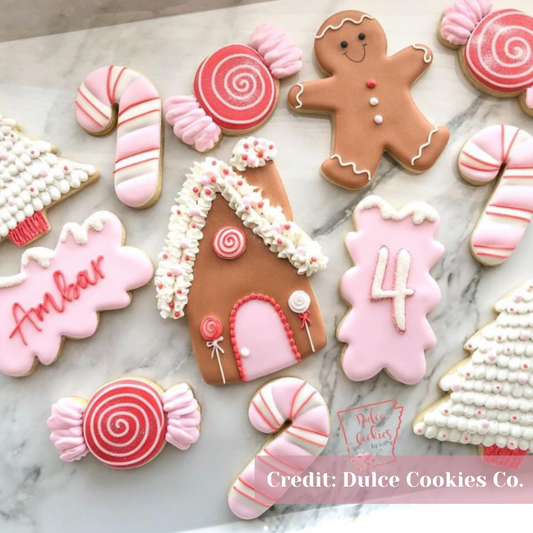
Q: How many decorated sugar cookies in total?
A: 12